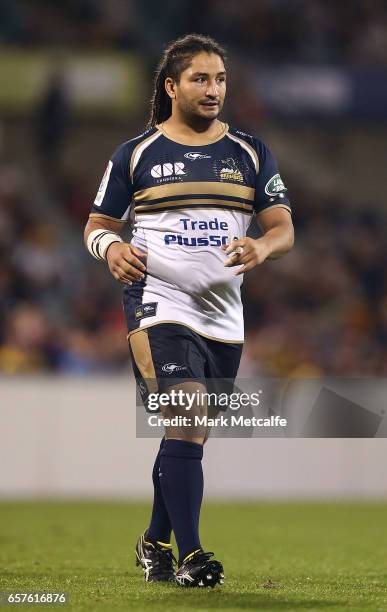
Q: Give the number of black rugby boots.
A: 2